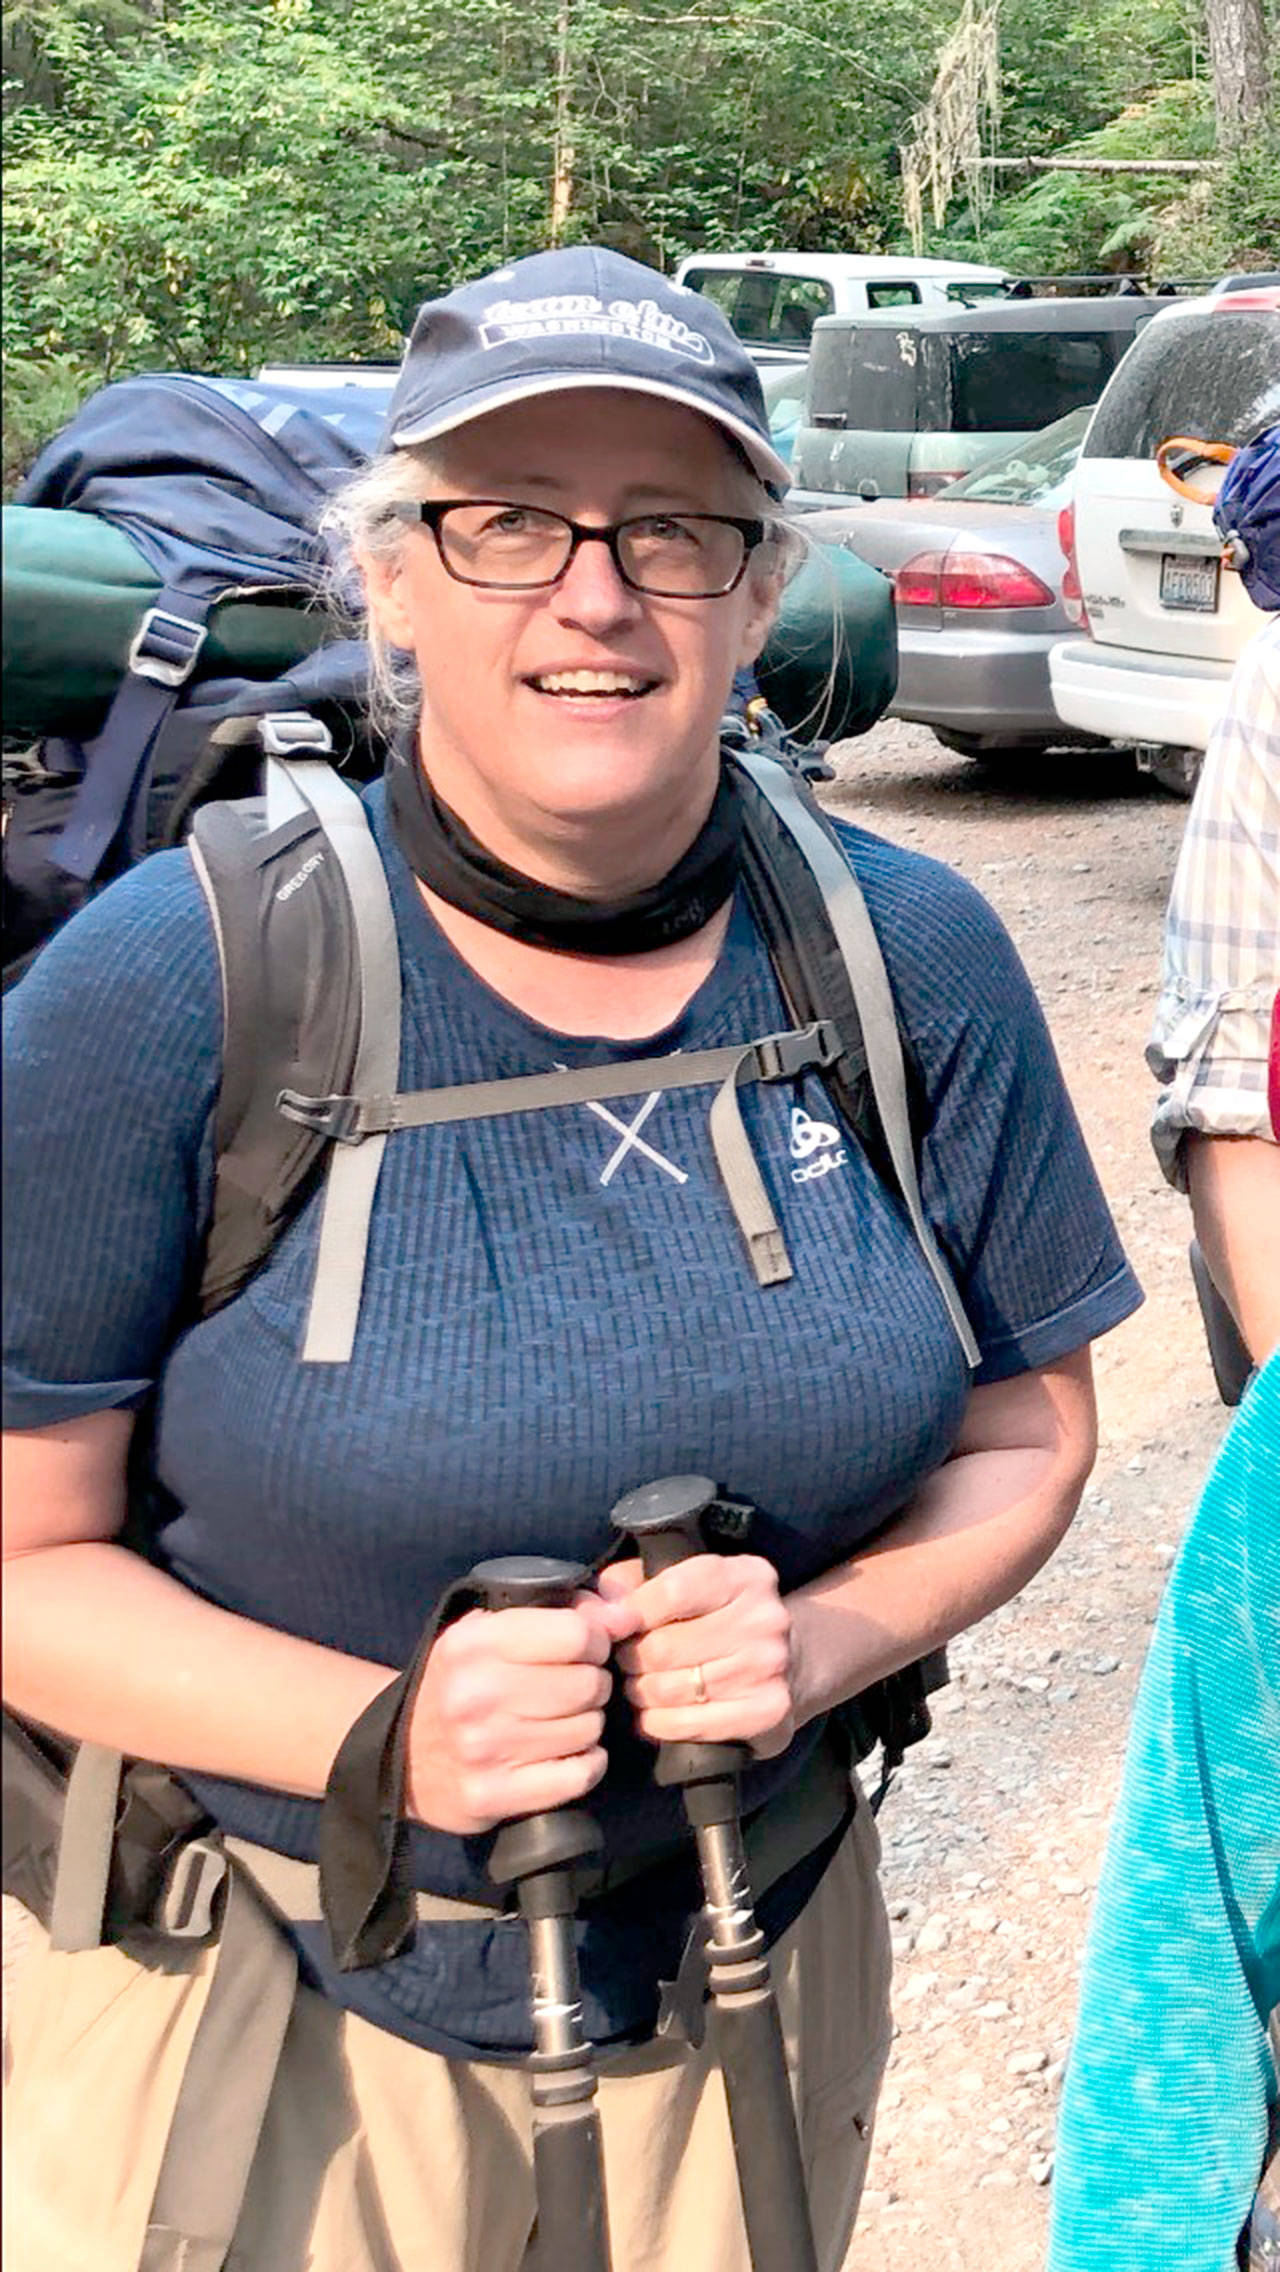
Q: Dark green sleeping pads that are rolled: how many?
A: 1